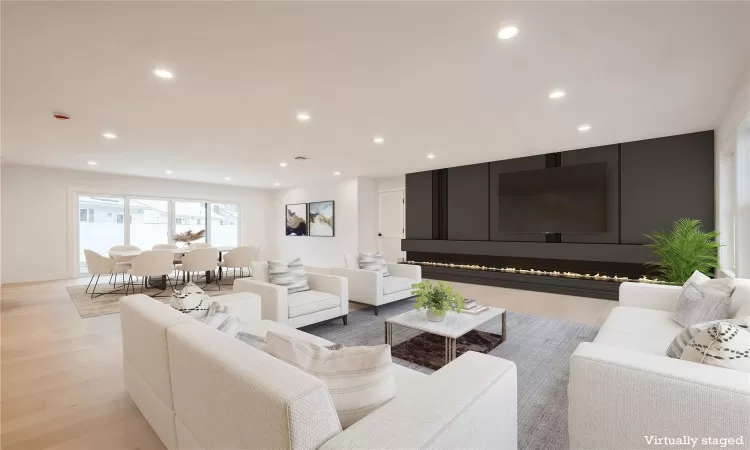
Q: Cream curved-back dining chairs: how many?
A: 8